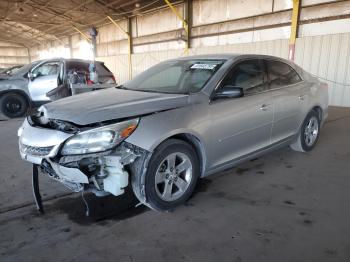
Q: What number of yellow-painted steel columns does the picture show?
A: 3